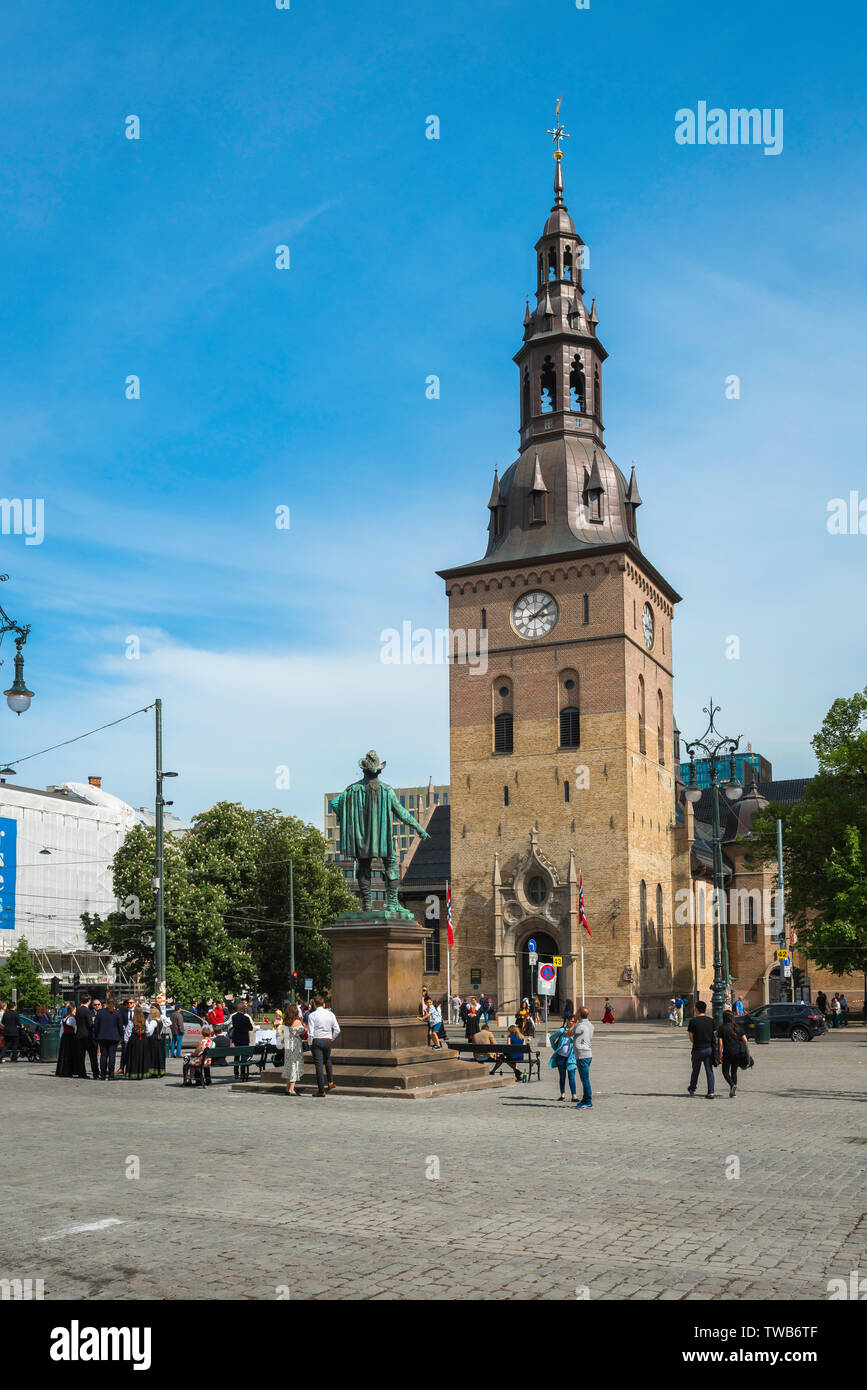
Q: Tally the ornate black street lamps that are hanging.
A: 3